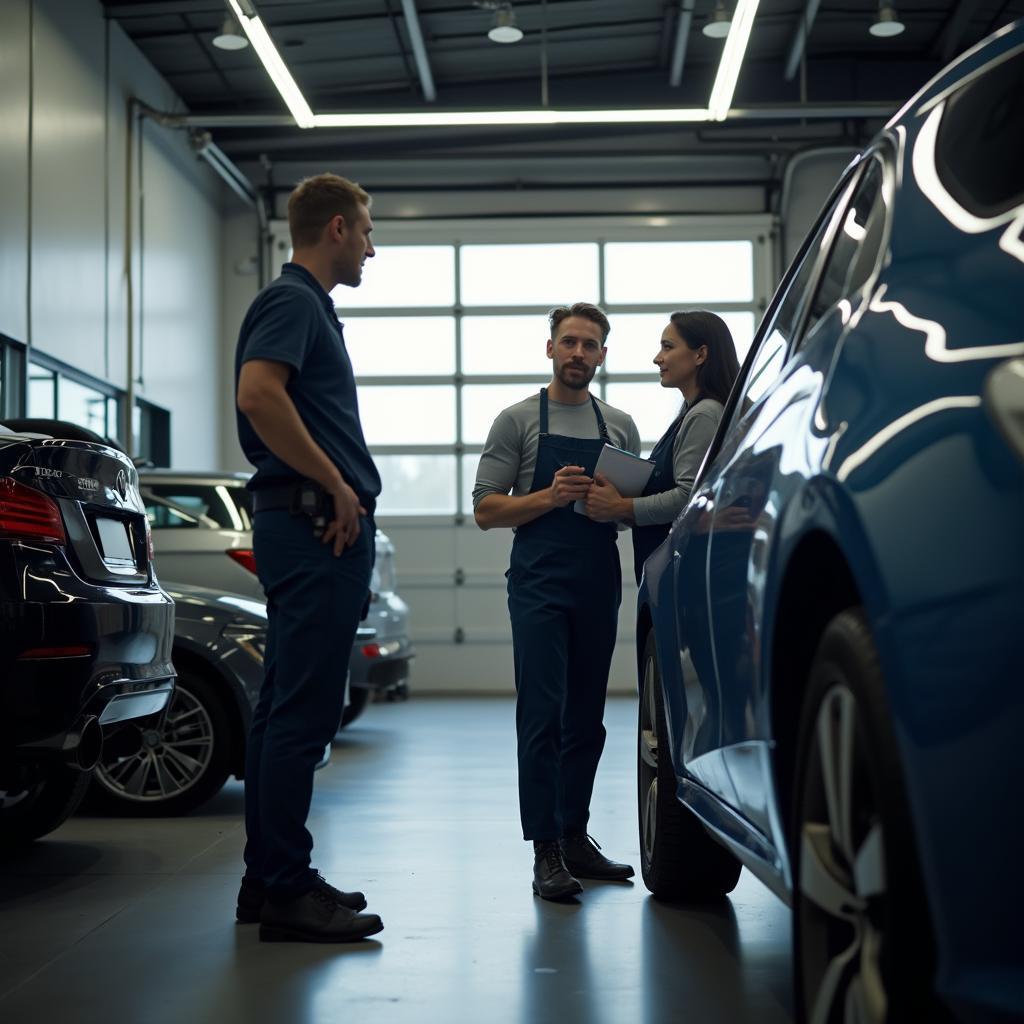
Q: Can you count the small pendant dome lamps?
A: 4